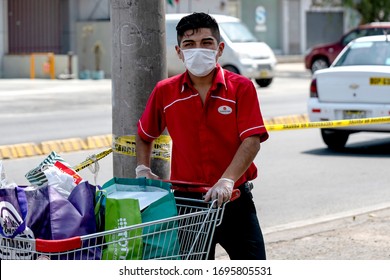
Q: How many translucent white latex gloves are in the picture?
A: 2